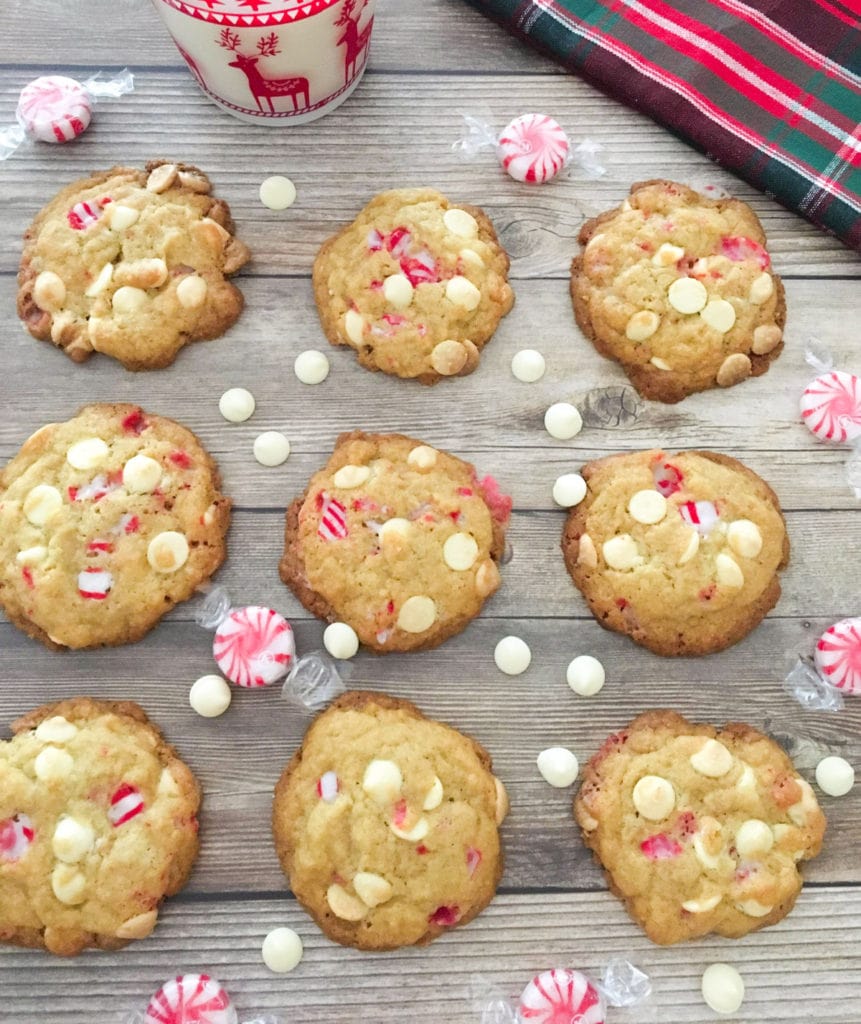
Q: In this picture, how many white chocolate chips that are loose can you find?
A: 15